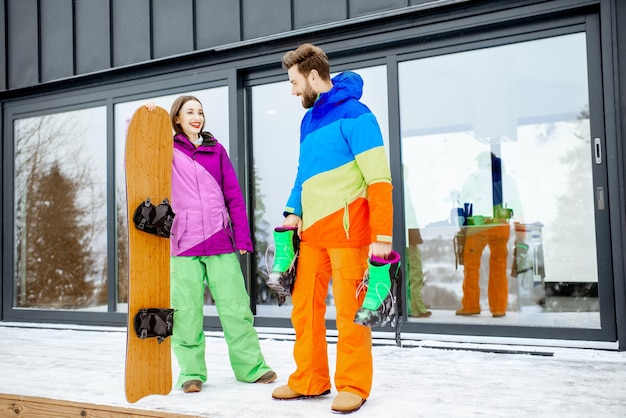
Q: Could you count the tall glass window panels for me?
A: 4